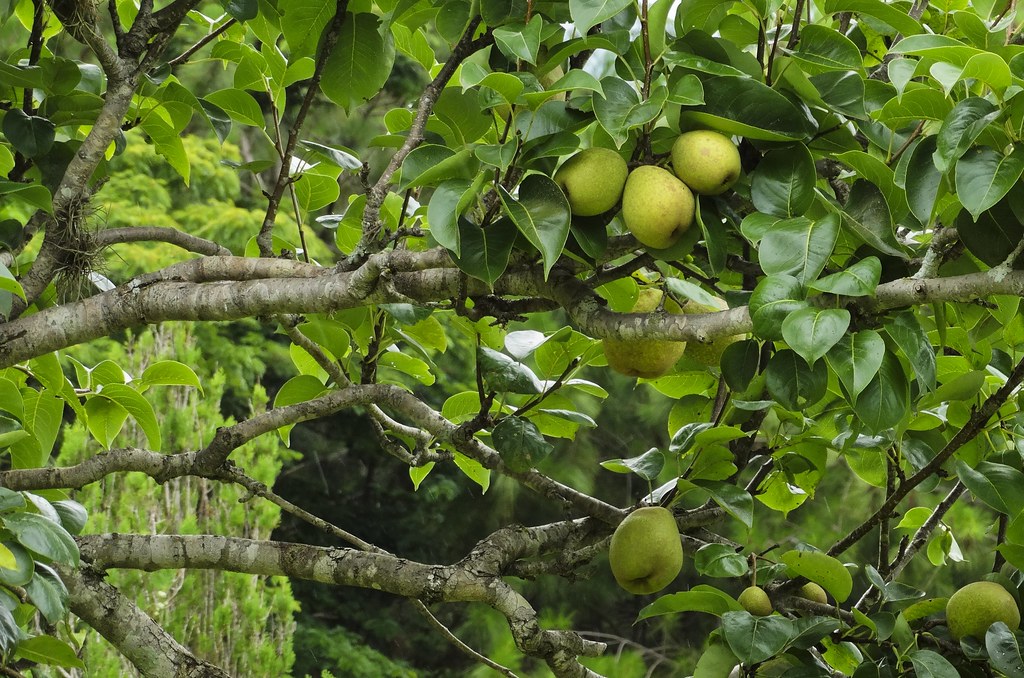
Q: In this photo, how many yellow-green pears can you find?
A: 9